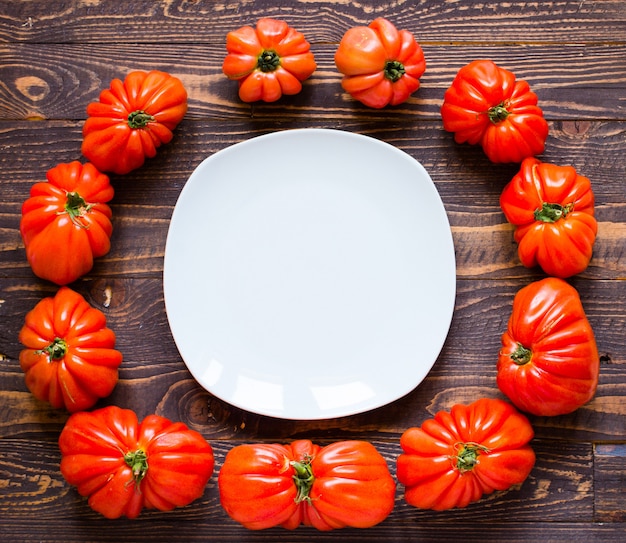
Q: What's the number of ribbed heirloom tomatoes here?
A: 11